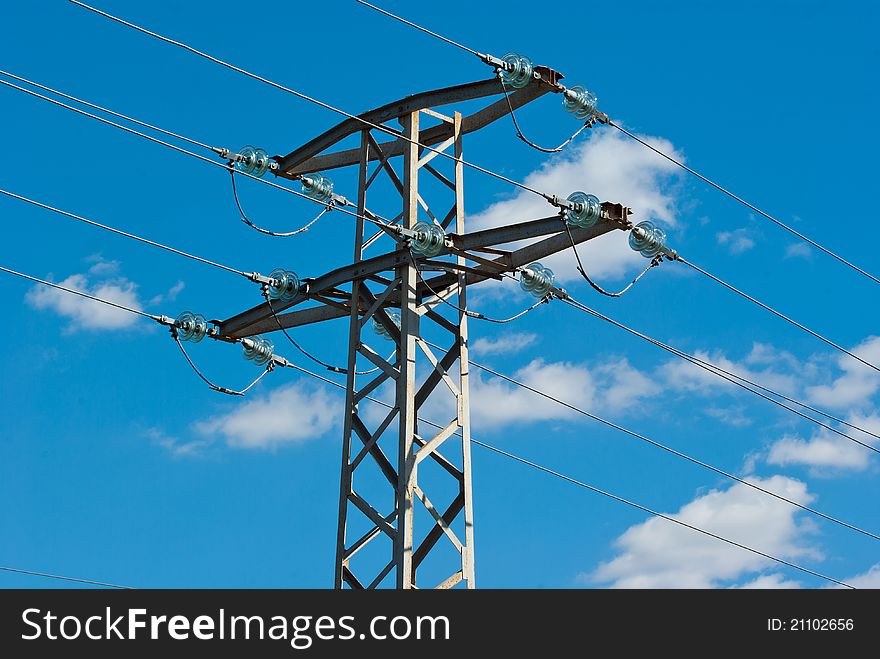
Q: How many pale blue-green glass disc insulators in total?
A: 12